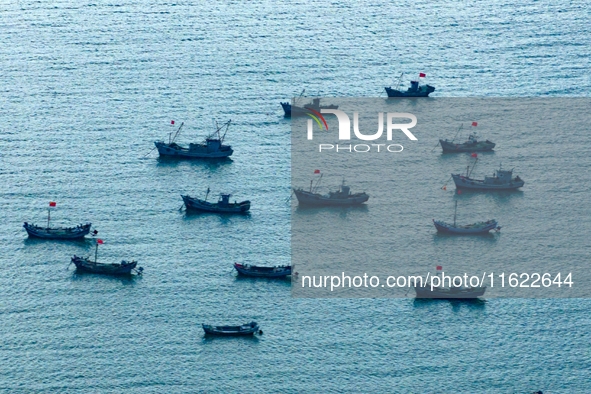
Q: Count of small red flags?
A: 8